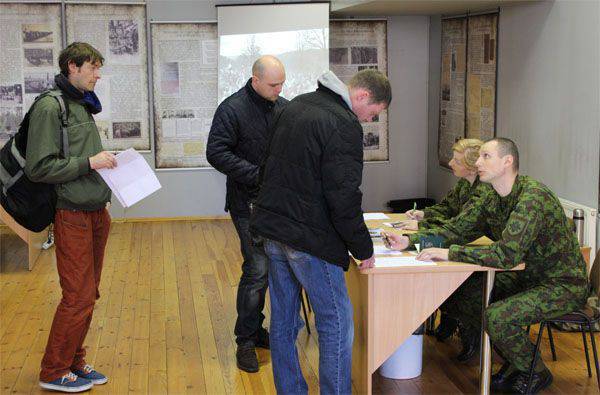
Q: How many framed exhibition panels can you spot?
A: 6